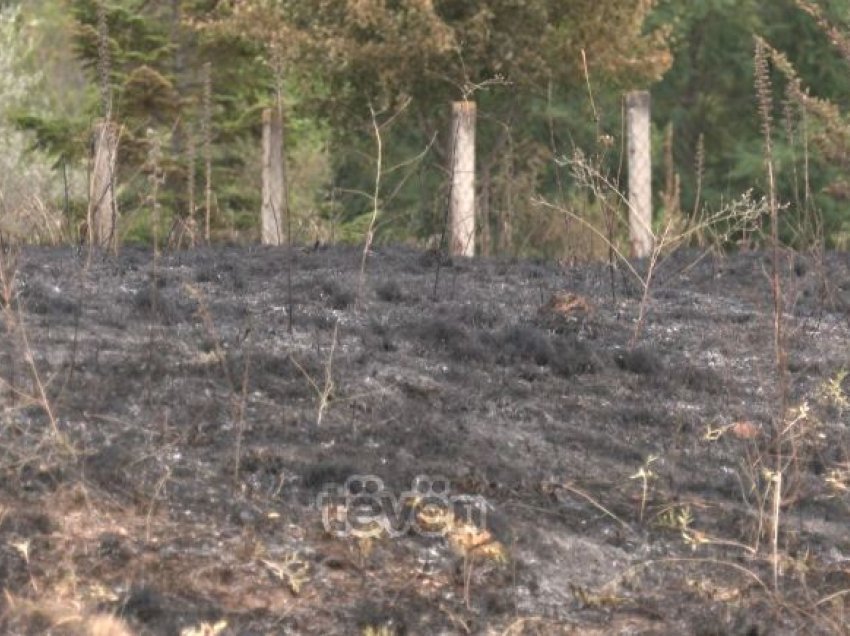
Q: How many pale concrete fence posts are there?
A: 4